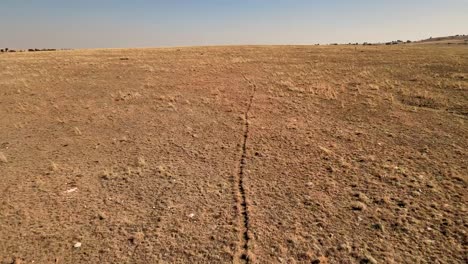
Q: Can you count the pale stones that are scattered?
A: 3